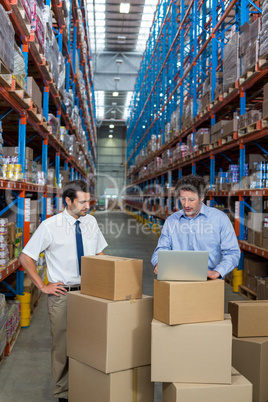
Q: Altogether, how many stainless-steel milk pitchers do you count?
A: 0